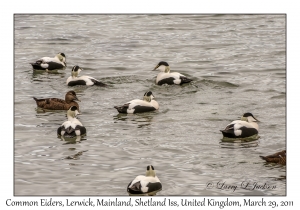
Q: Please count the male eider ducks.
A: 7